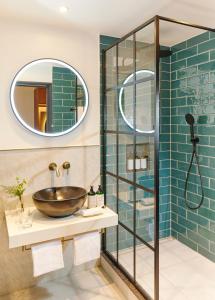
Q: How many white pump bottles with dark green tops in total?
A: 2